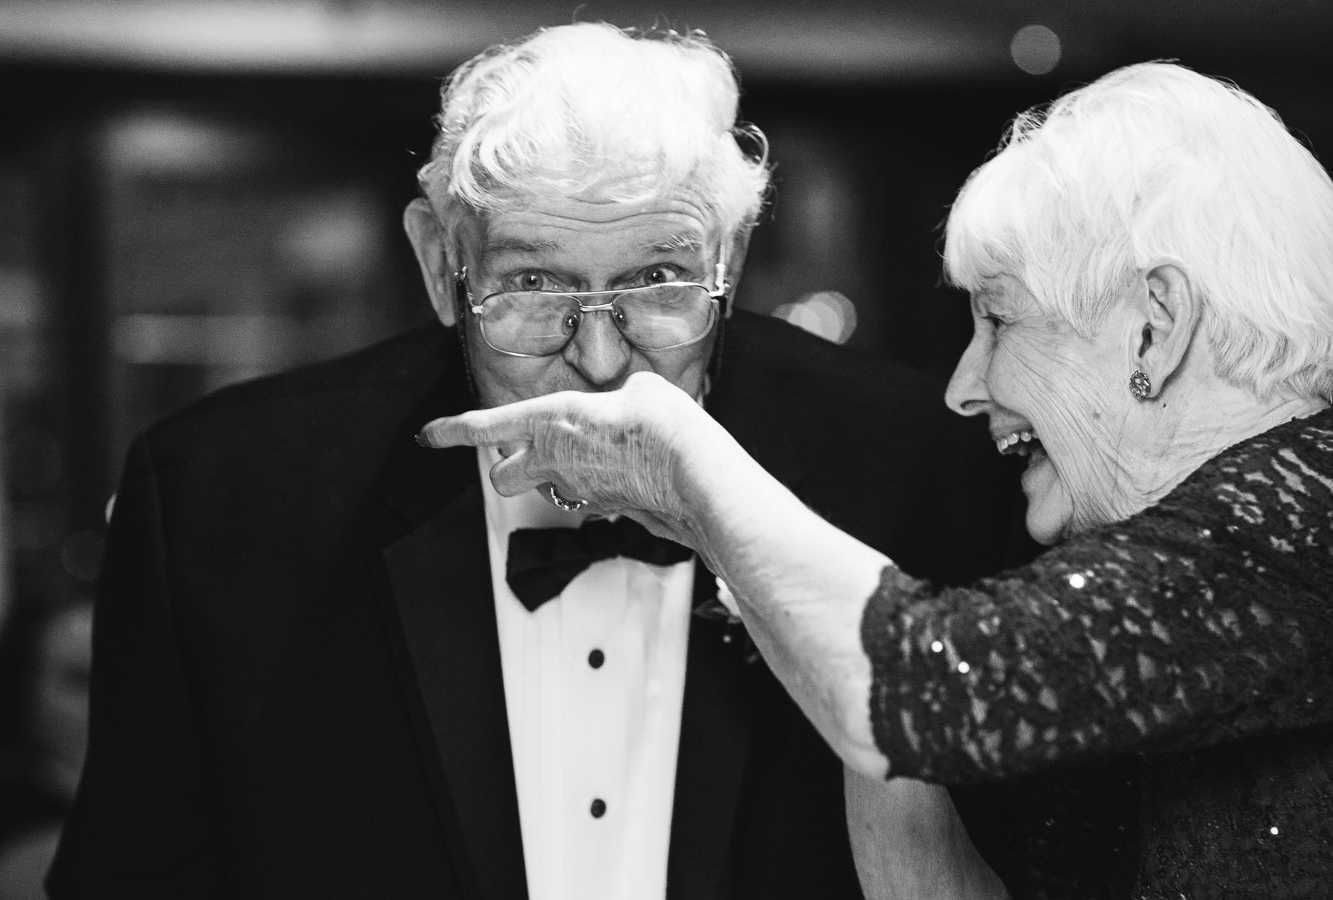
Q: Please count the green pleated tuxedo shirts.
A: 0